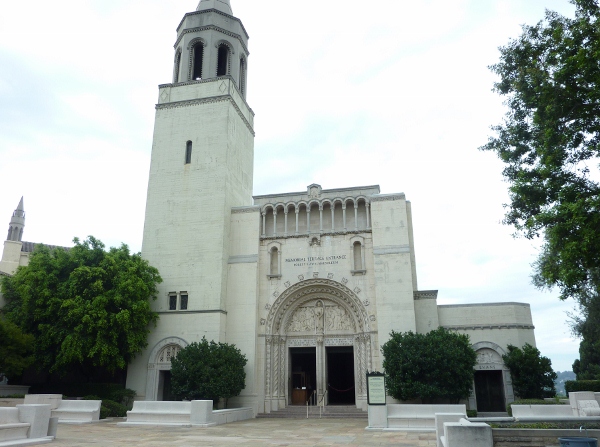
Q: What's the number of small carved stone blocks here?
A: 11